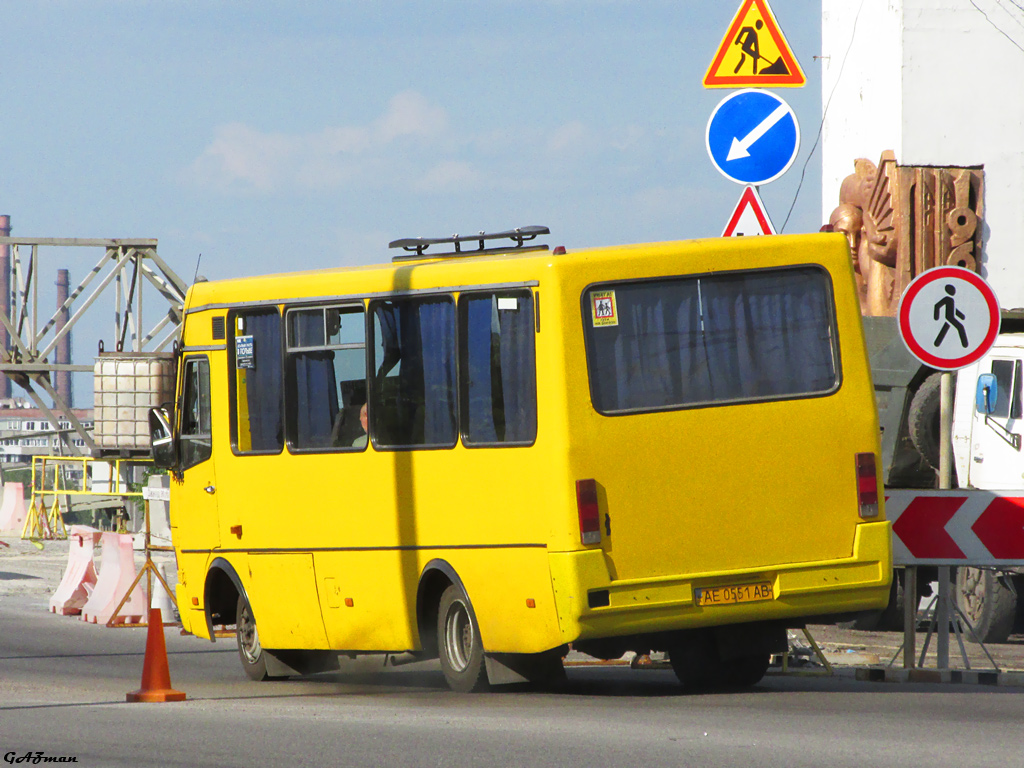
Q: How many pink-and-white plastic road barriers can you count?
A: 3